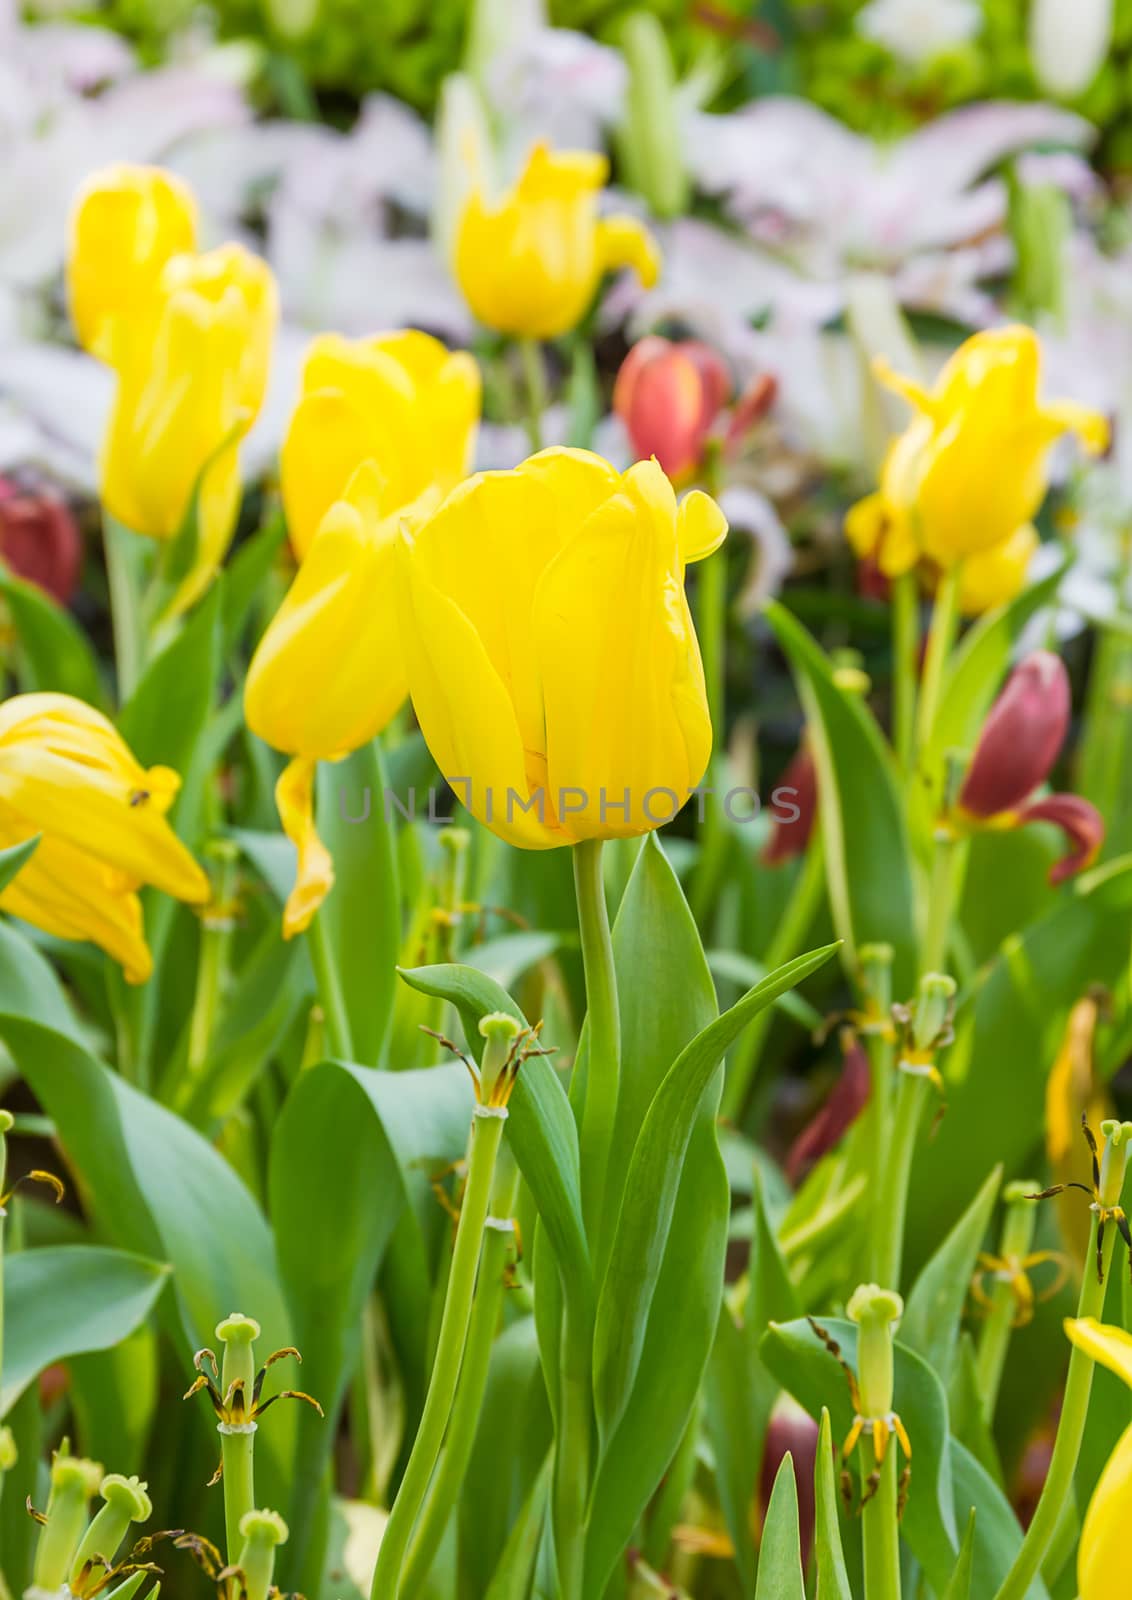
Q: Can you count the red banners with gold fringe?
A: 0